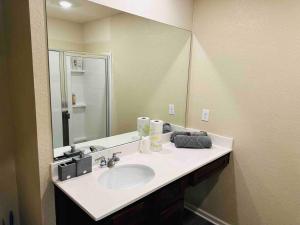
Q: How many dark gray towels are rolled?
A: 2